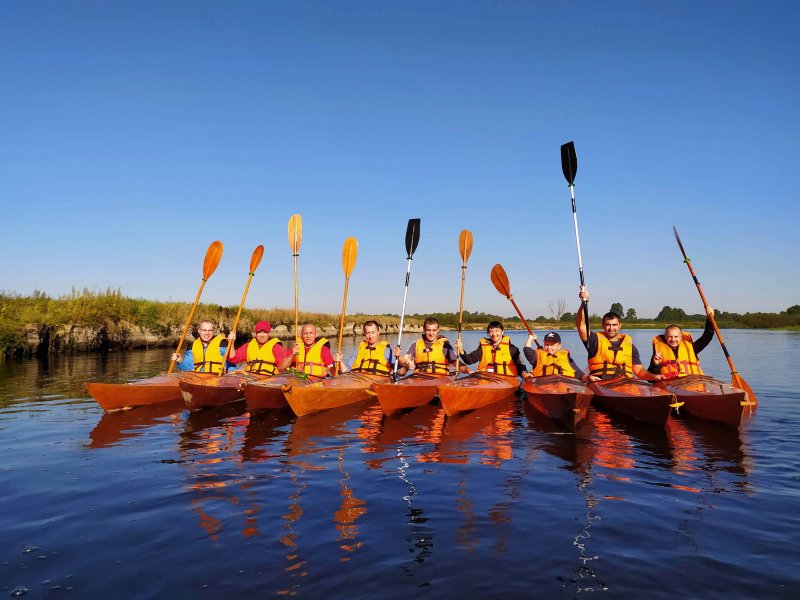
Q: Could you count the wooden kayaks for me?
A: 9